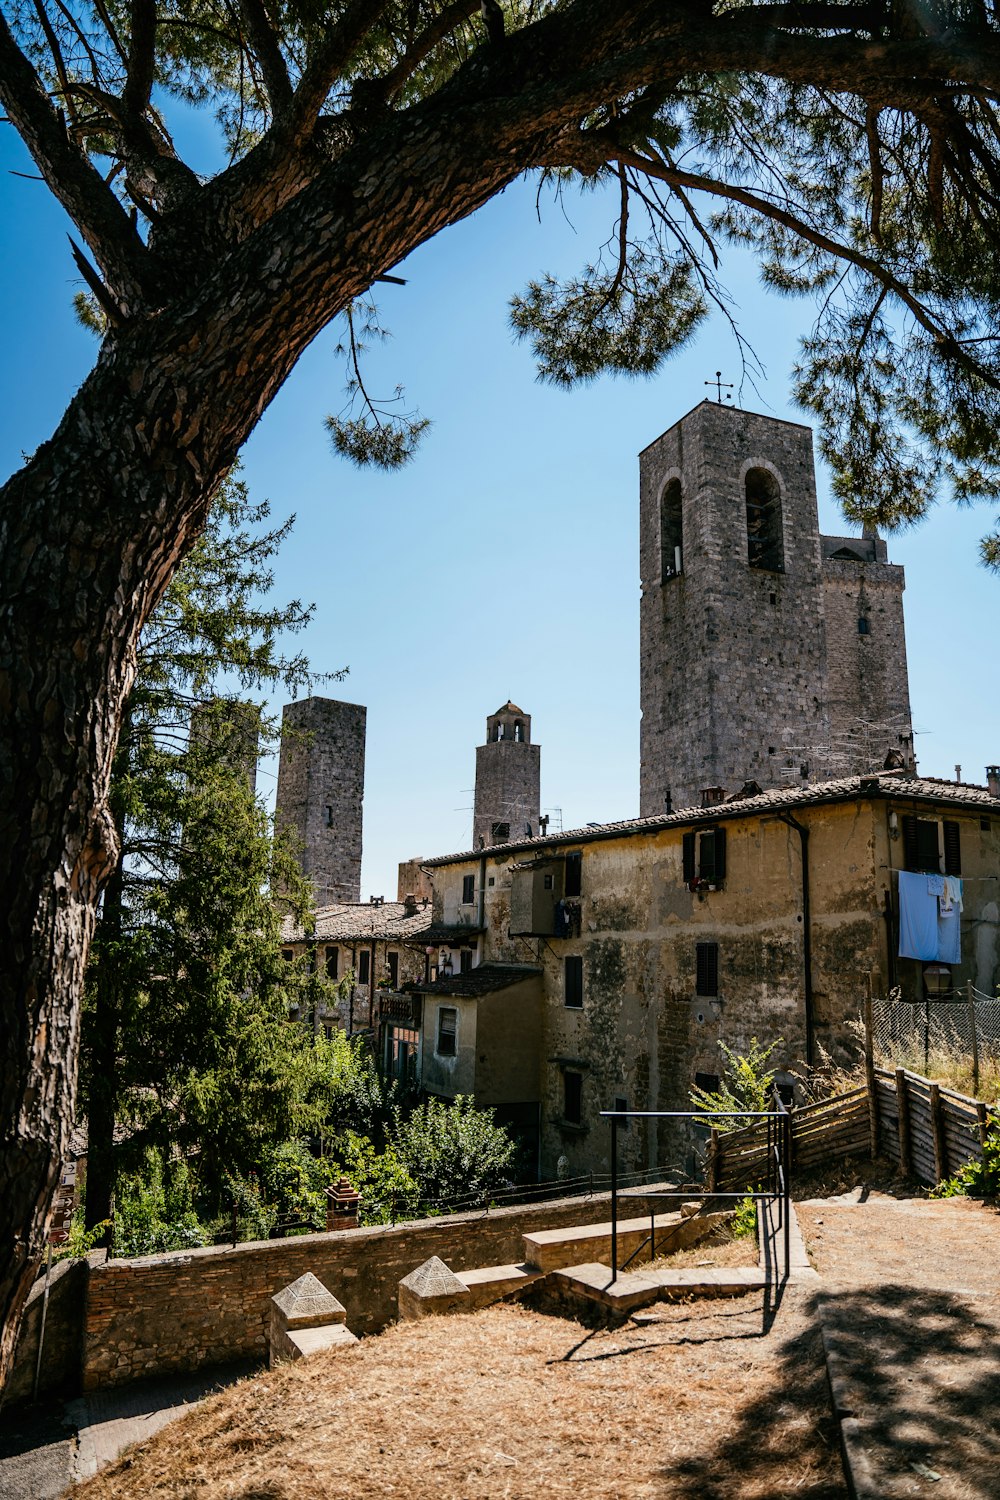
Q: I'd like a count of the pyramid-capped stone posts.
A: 2